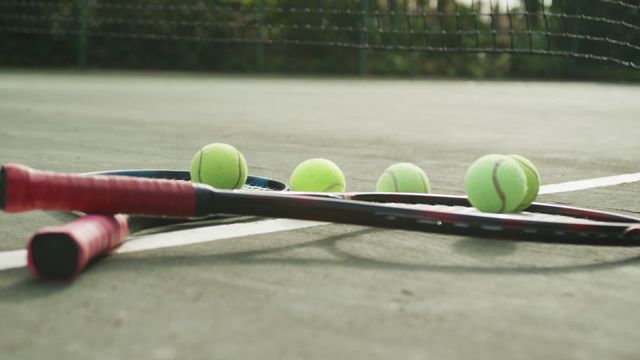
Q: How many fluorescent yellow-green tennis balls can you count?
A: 5